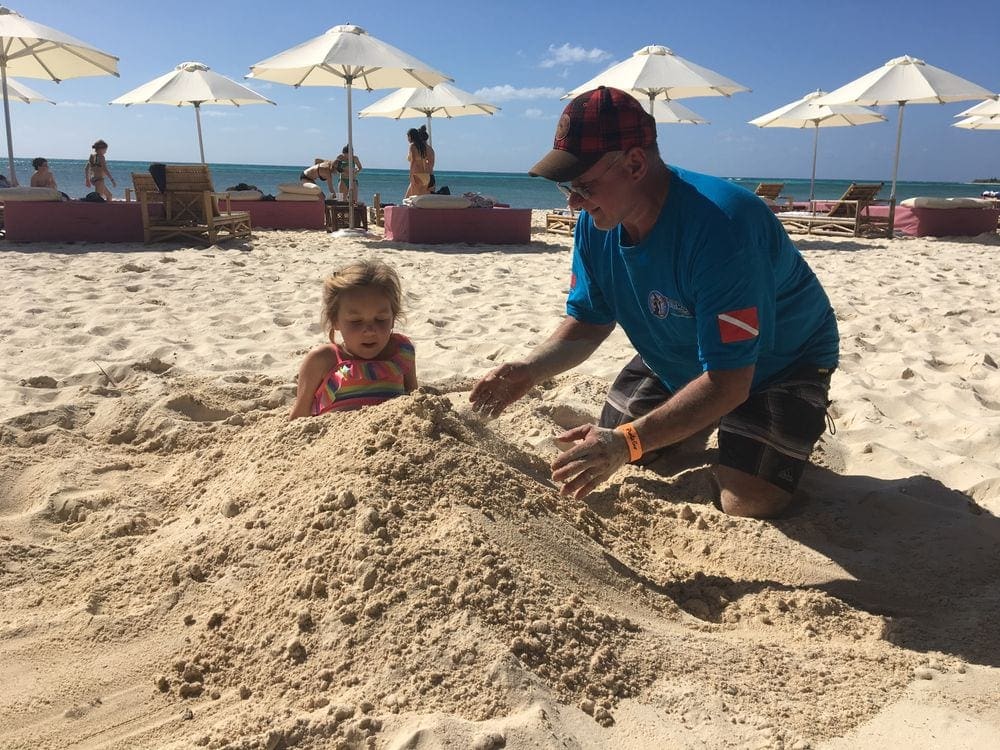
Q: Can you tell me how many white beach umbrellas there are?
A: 11